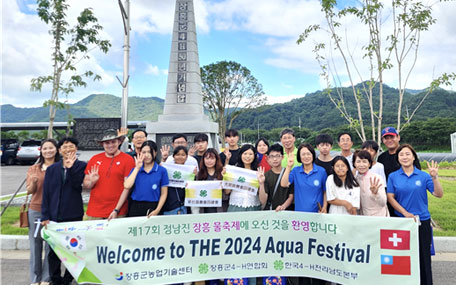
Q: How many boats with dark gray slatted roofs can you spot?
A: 0